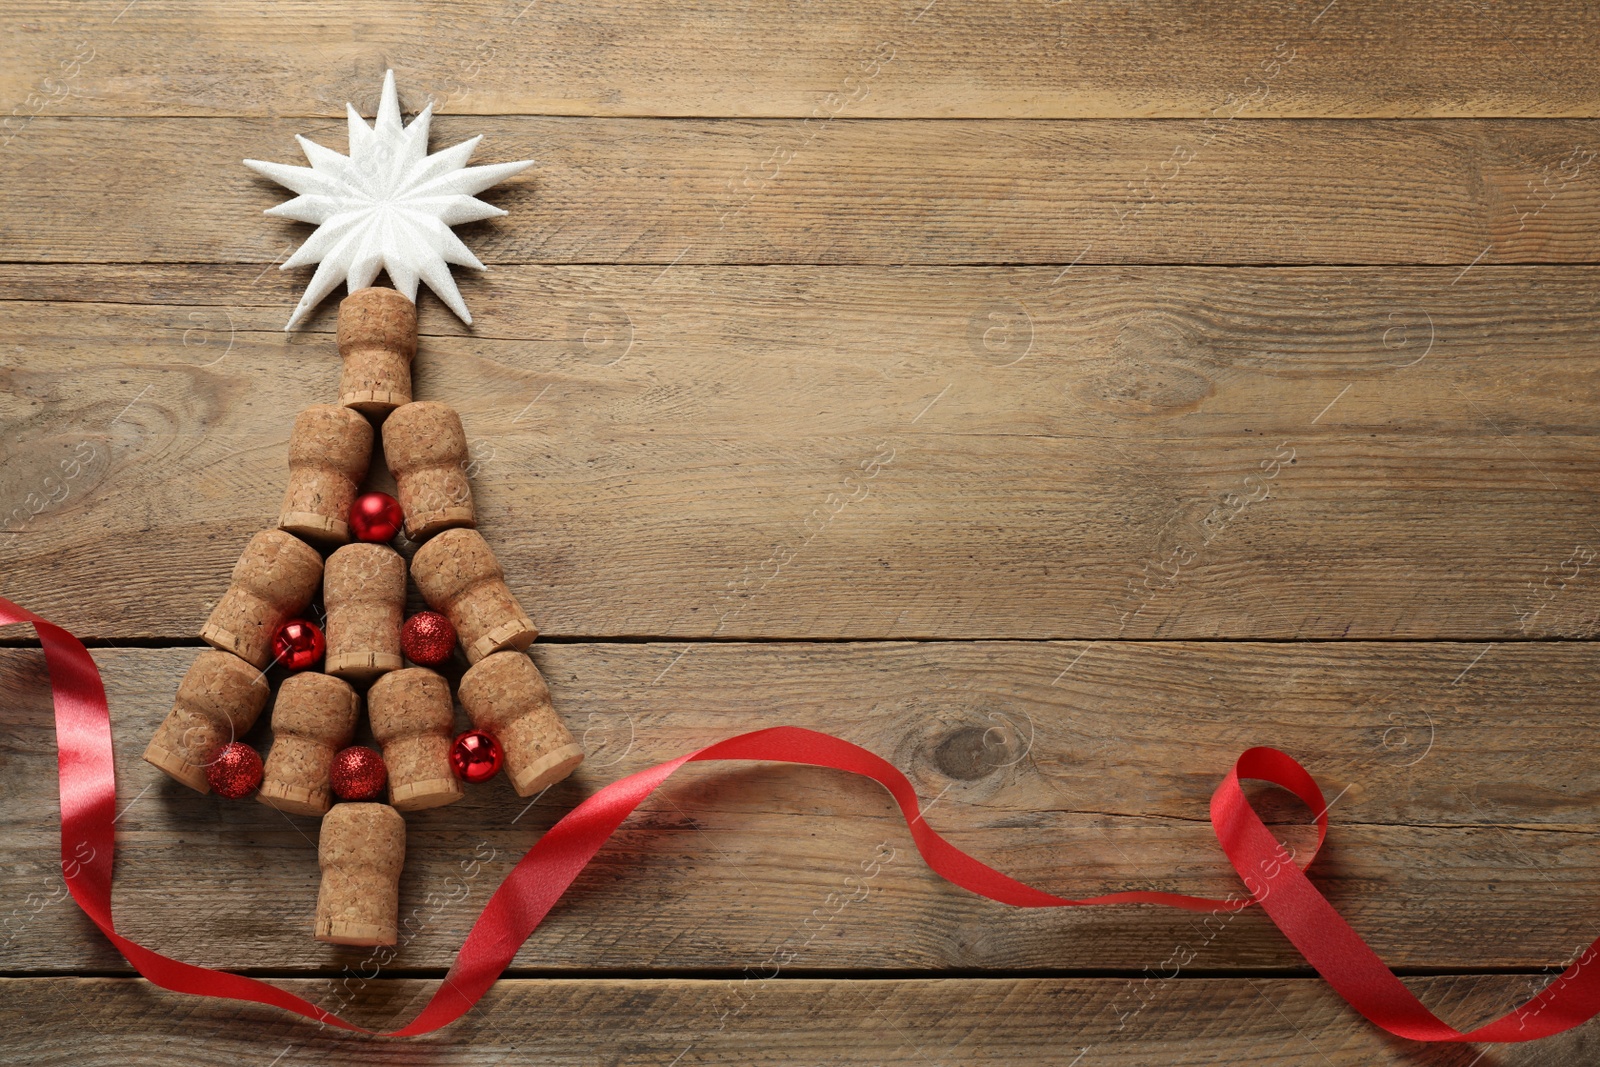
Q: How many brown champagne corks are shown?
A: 11